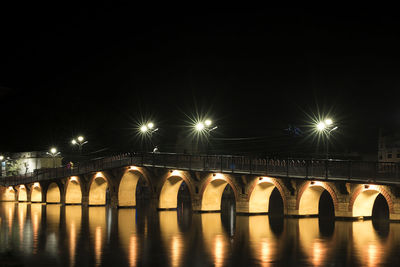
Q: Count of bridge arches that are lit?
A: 12